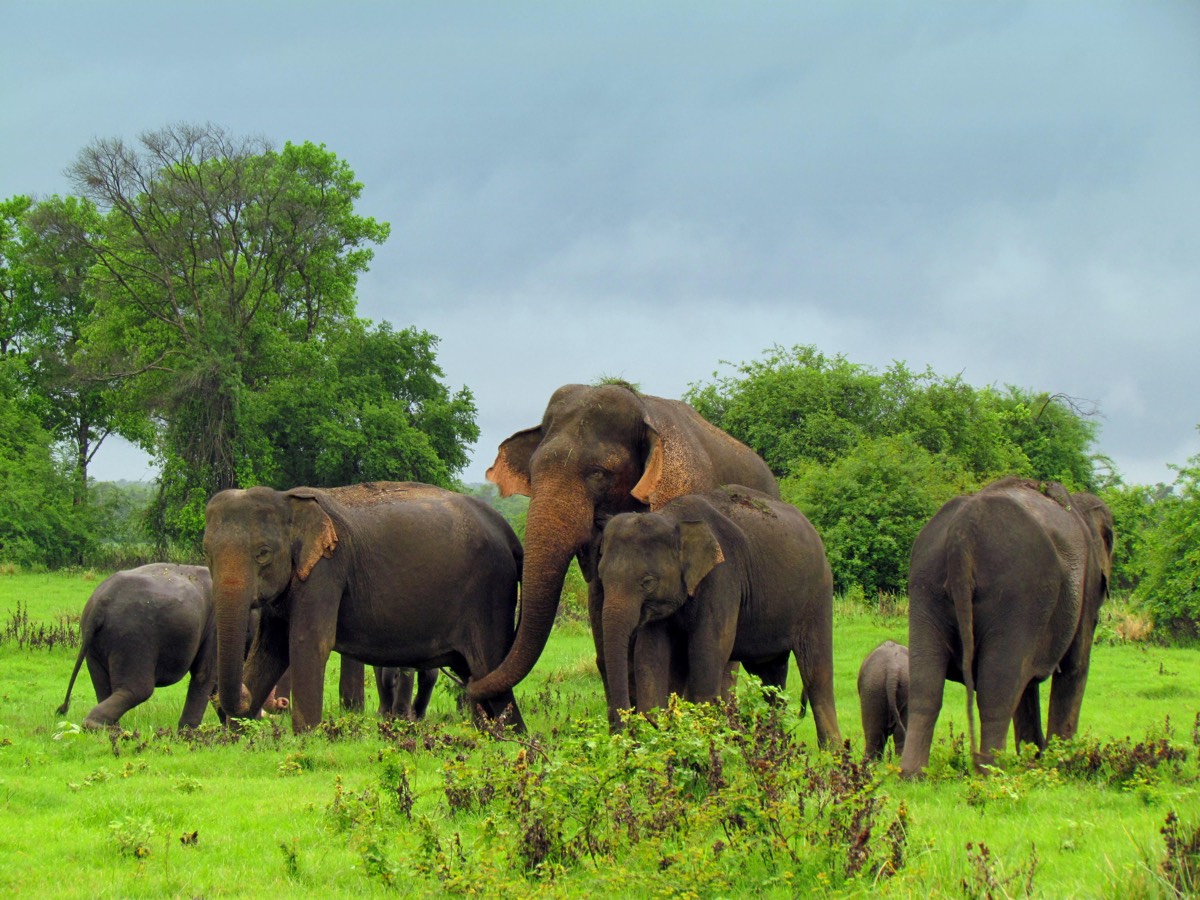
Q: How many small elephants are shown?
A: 2